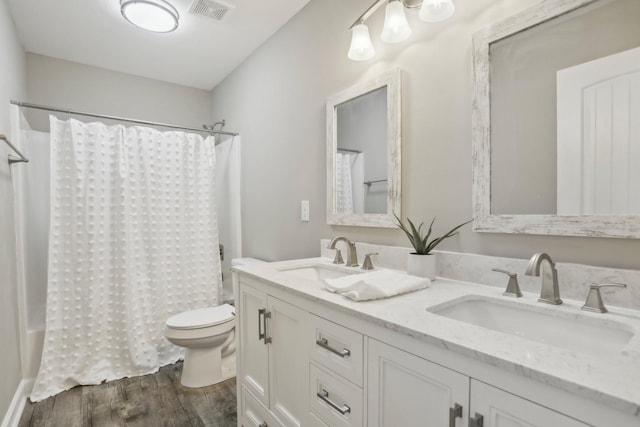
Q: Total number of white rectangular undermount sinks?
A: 2